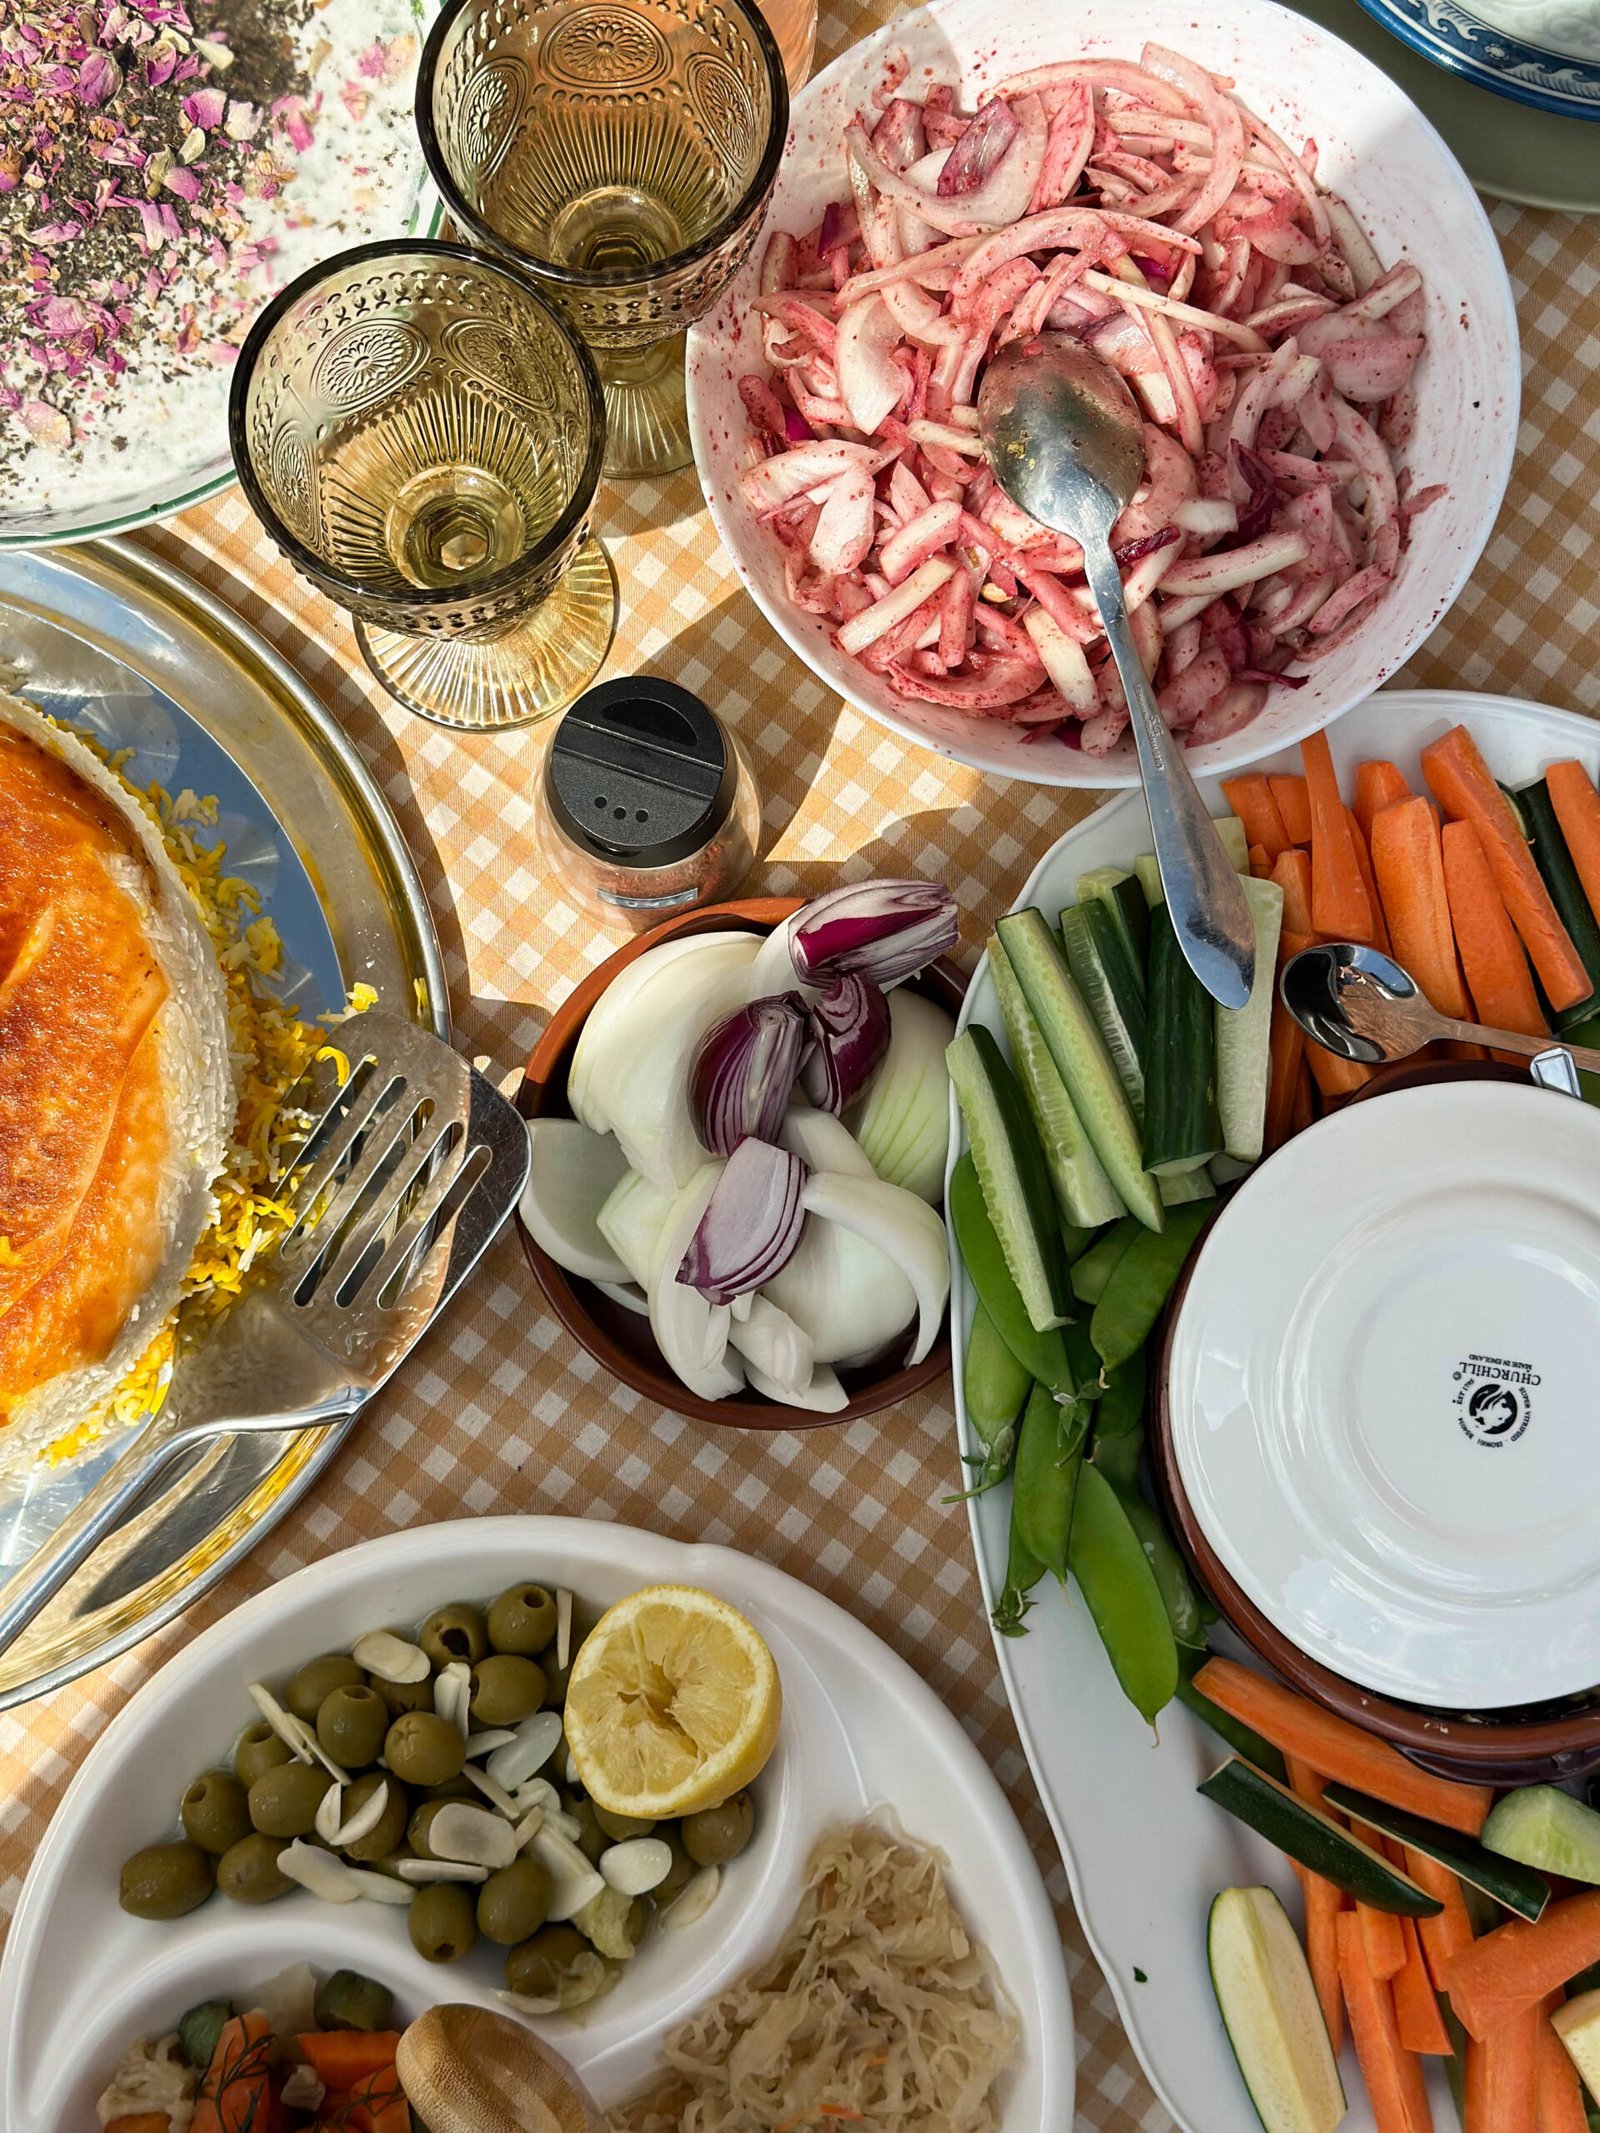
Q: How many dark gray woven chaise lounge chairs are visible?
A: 0